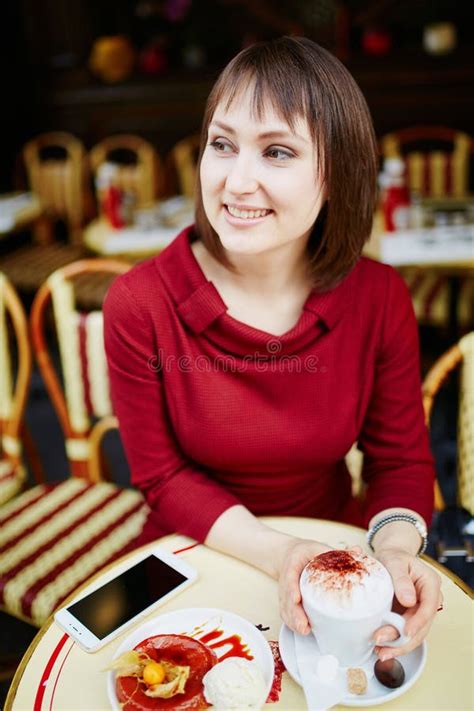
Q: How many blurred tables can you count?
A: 3